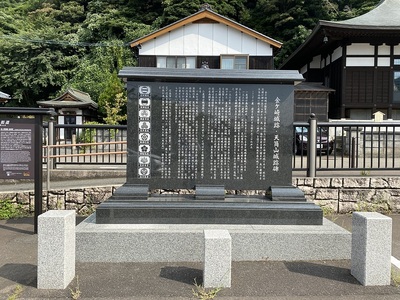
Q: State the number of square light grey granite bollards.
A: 3